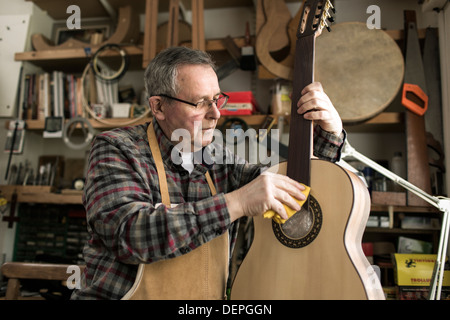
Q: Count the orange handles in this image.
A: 1